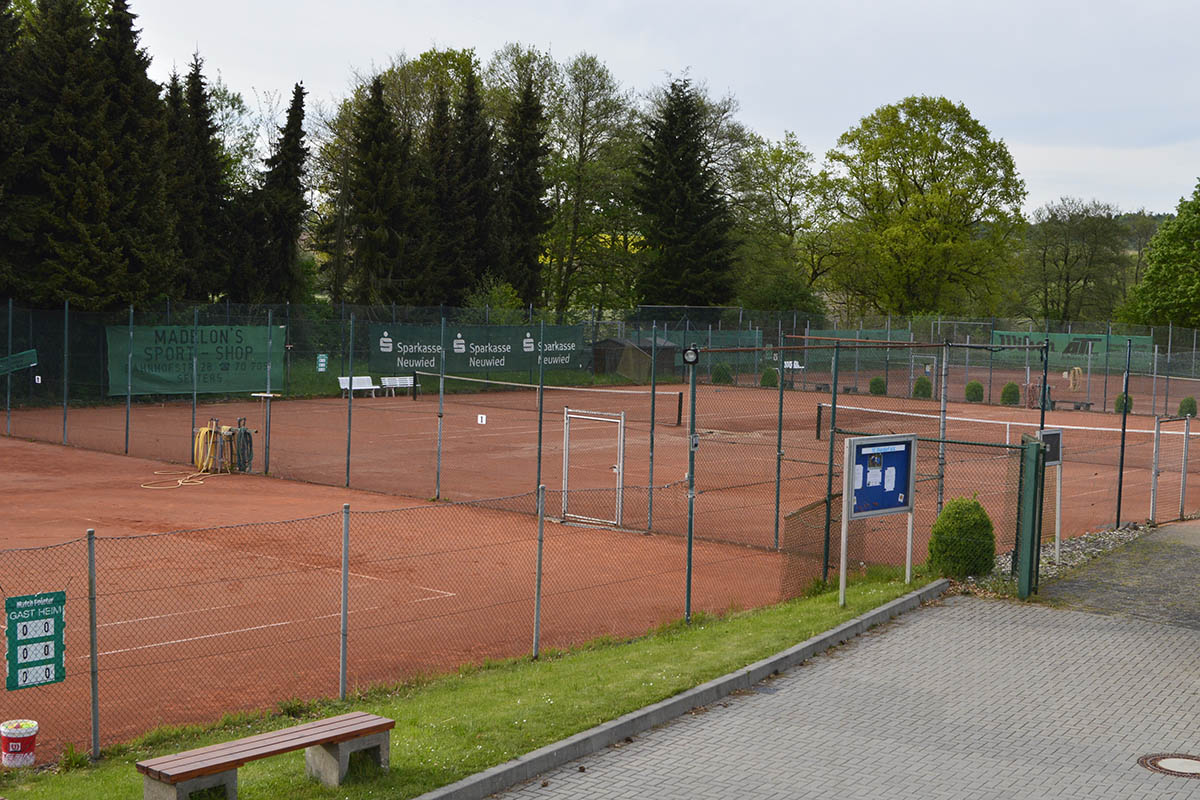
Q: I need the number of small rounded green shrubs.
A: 9